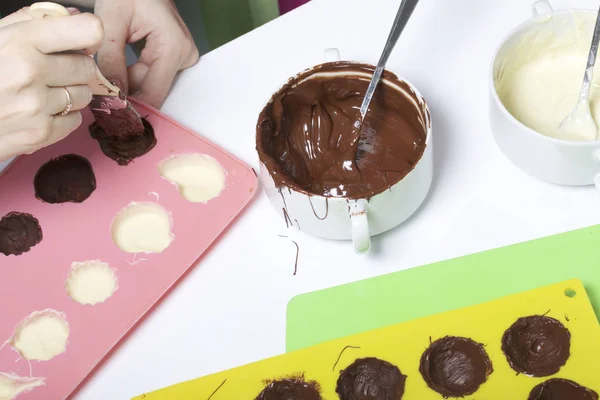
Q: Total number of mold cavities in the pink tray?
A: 8